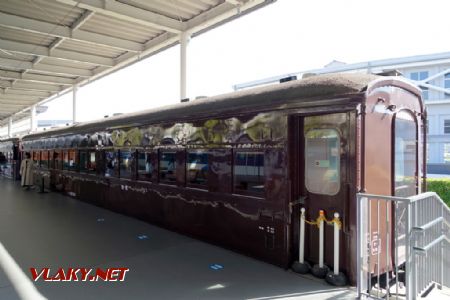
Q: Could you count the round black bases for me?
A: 3